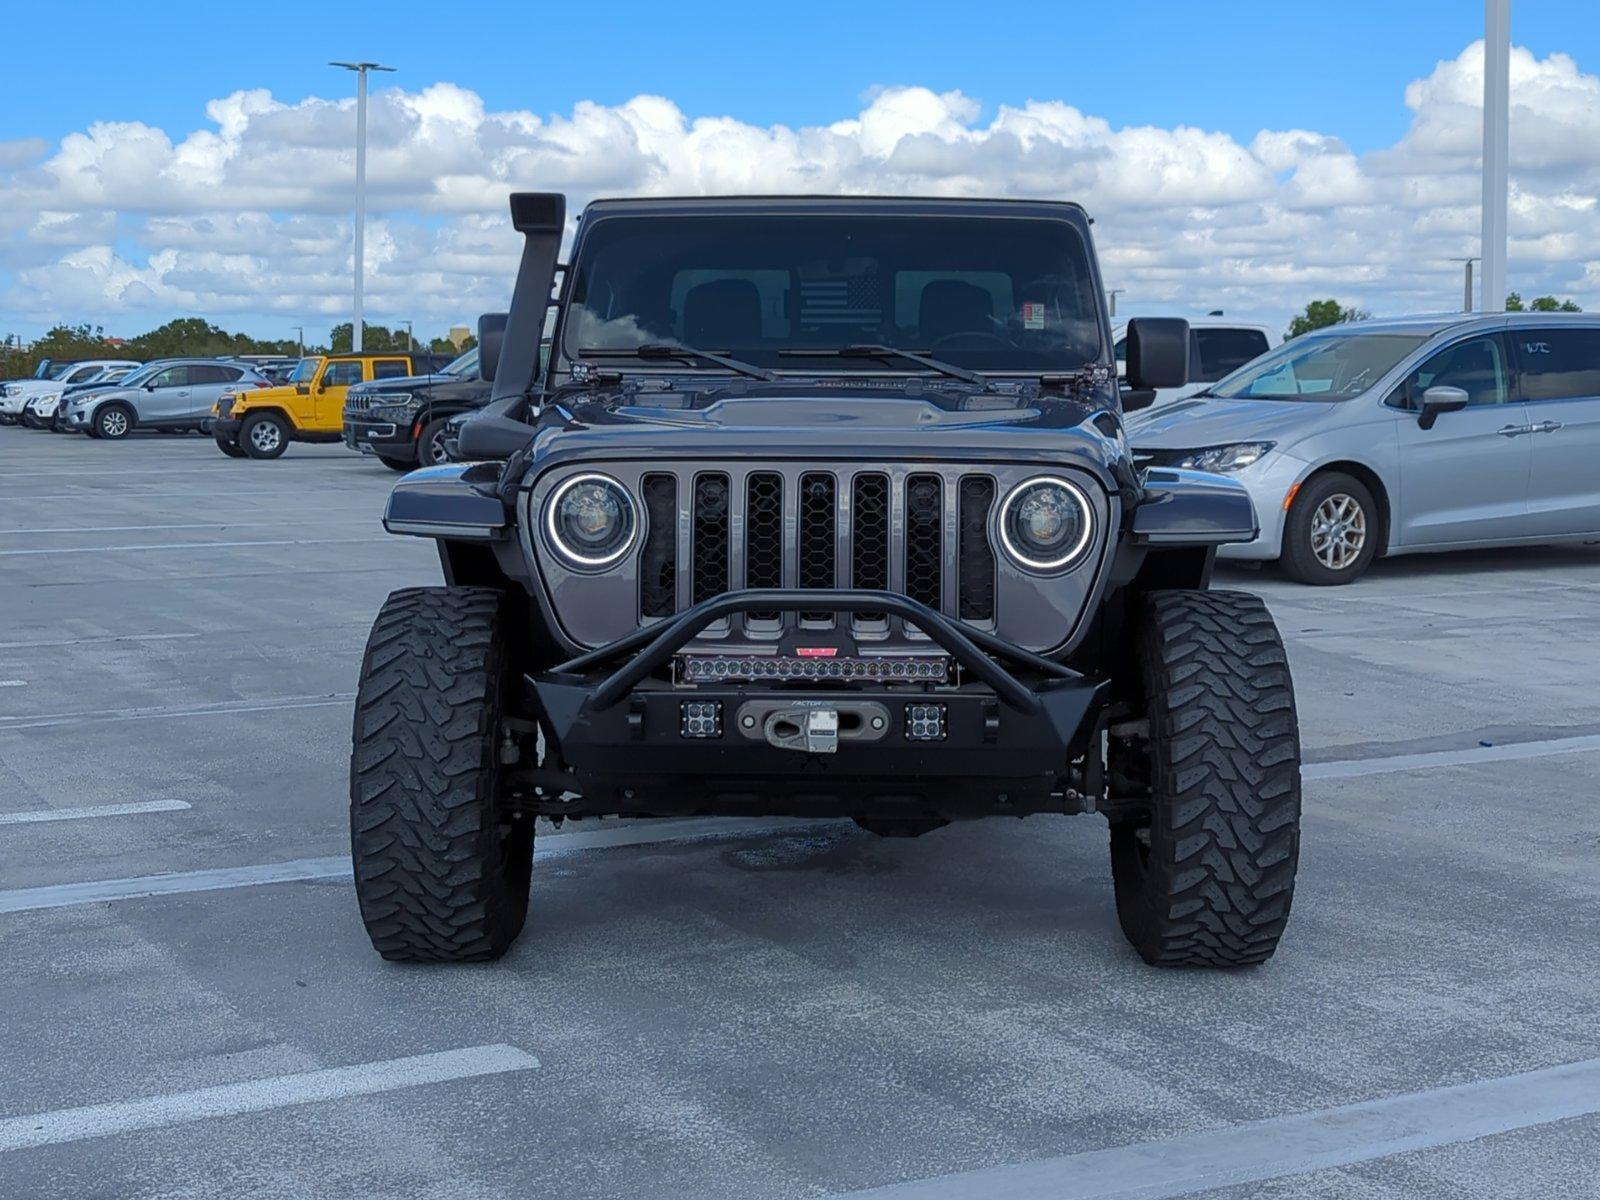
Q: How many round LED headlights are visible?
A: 2